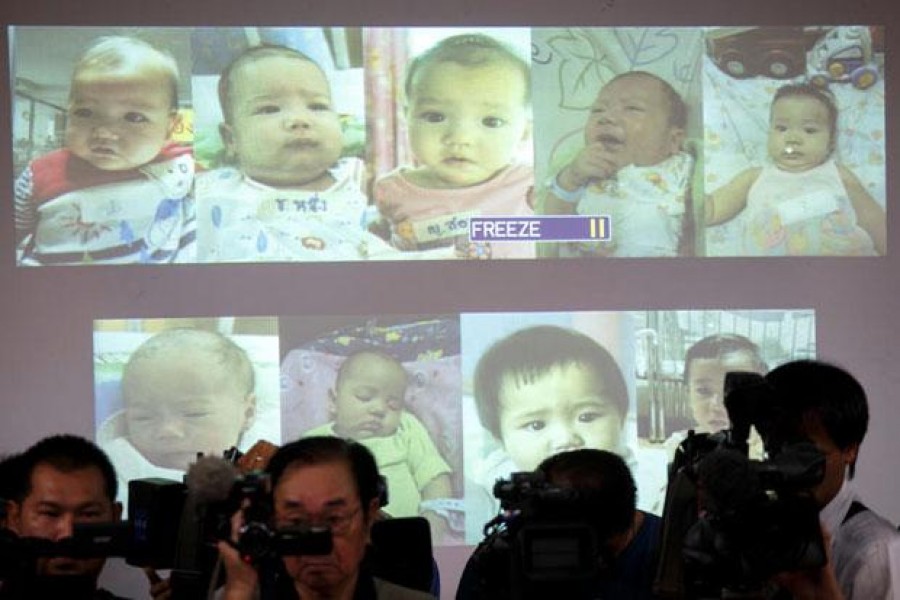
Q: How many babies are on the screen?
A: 9